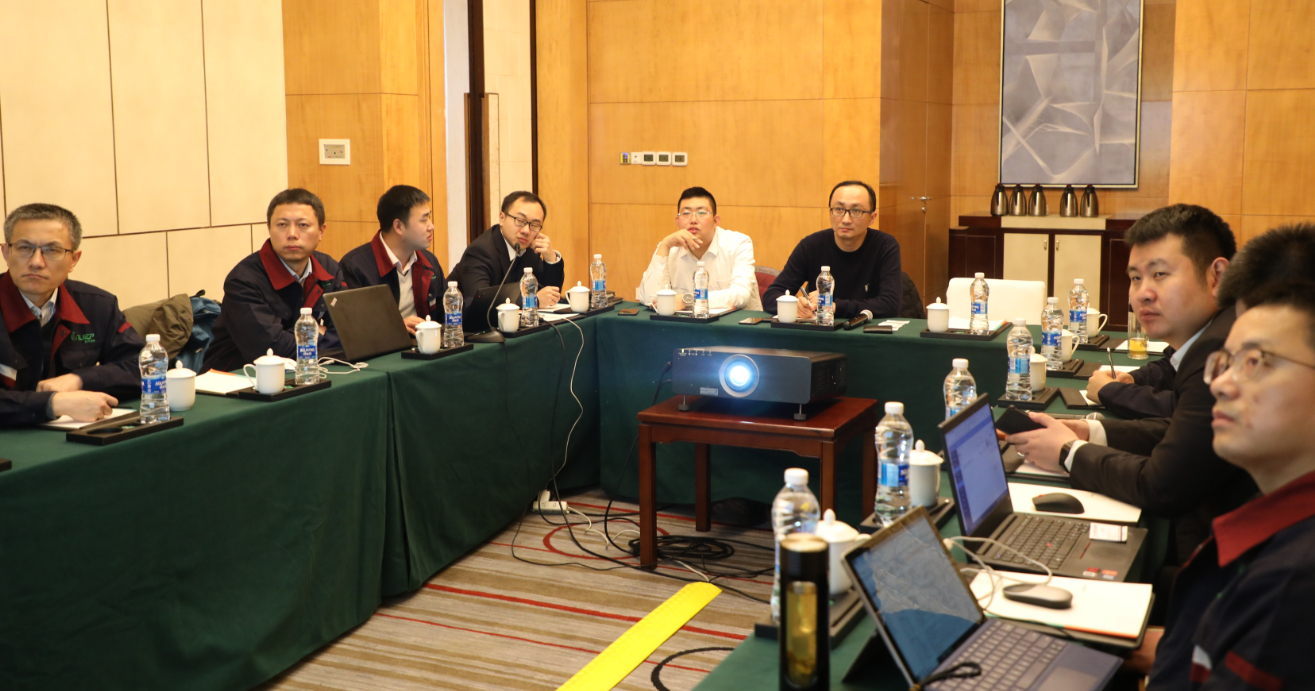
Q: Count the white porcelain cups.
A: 13